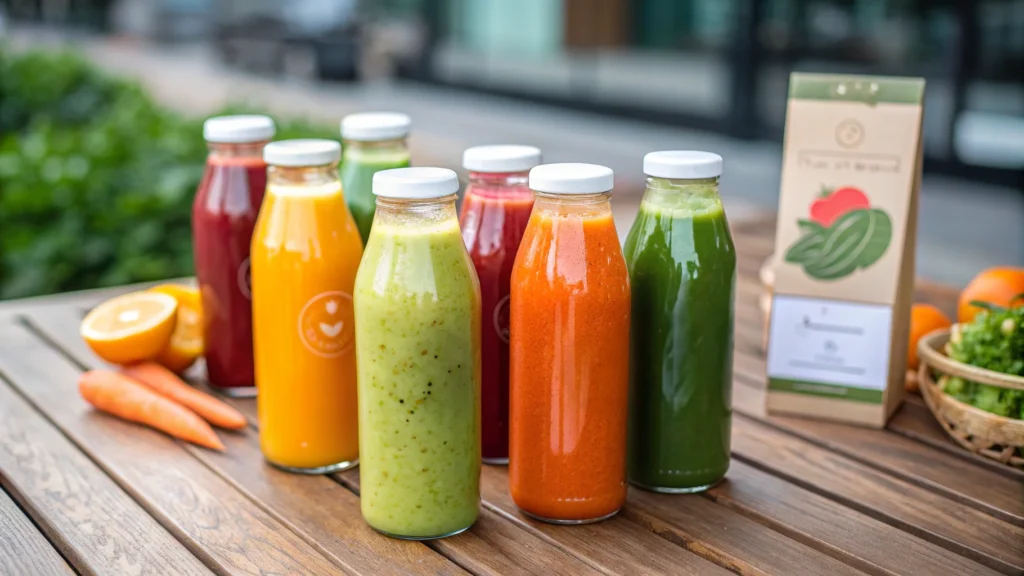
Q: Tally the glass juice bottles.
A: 7